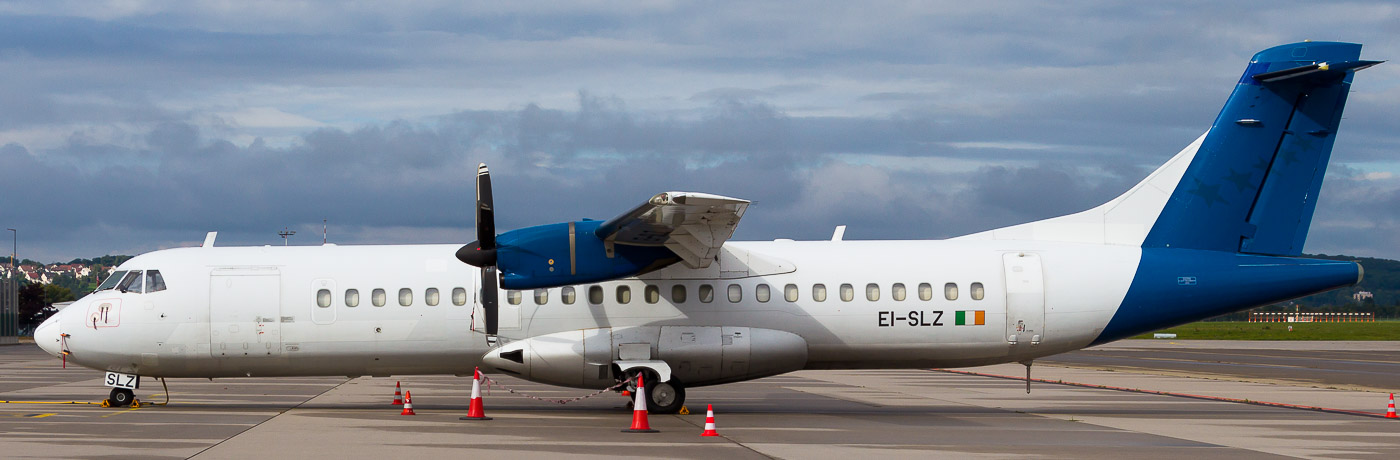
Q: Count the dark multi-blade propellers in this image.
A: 1